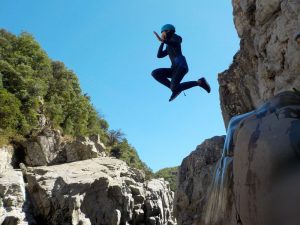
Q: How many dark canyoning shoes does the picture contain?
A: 2